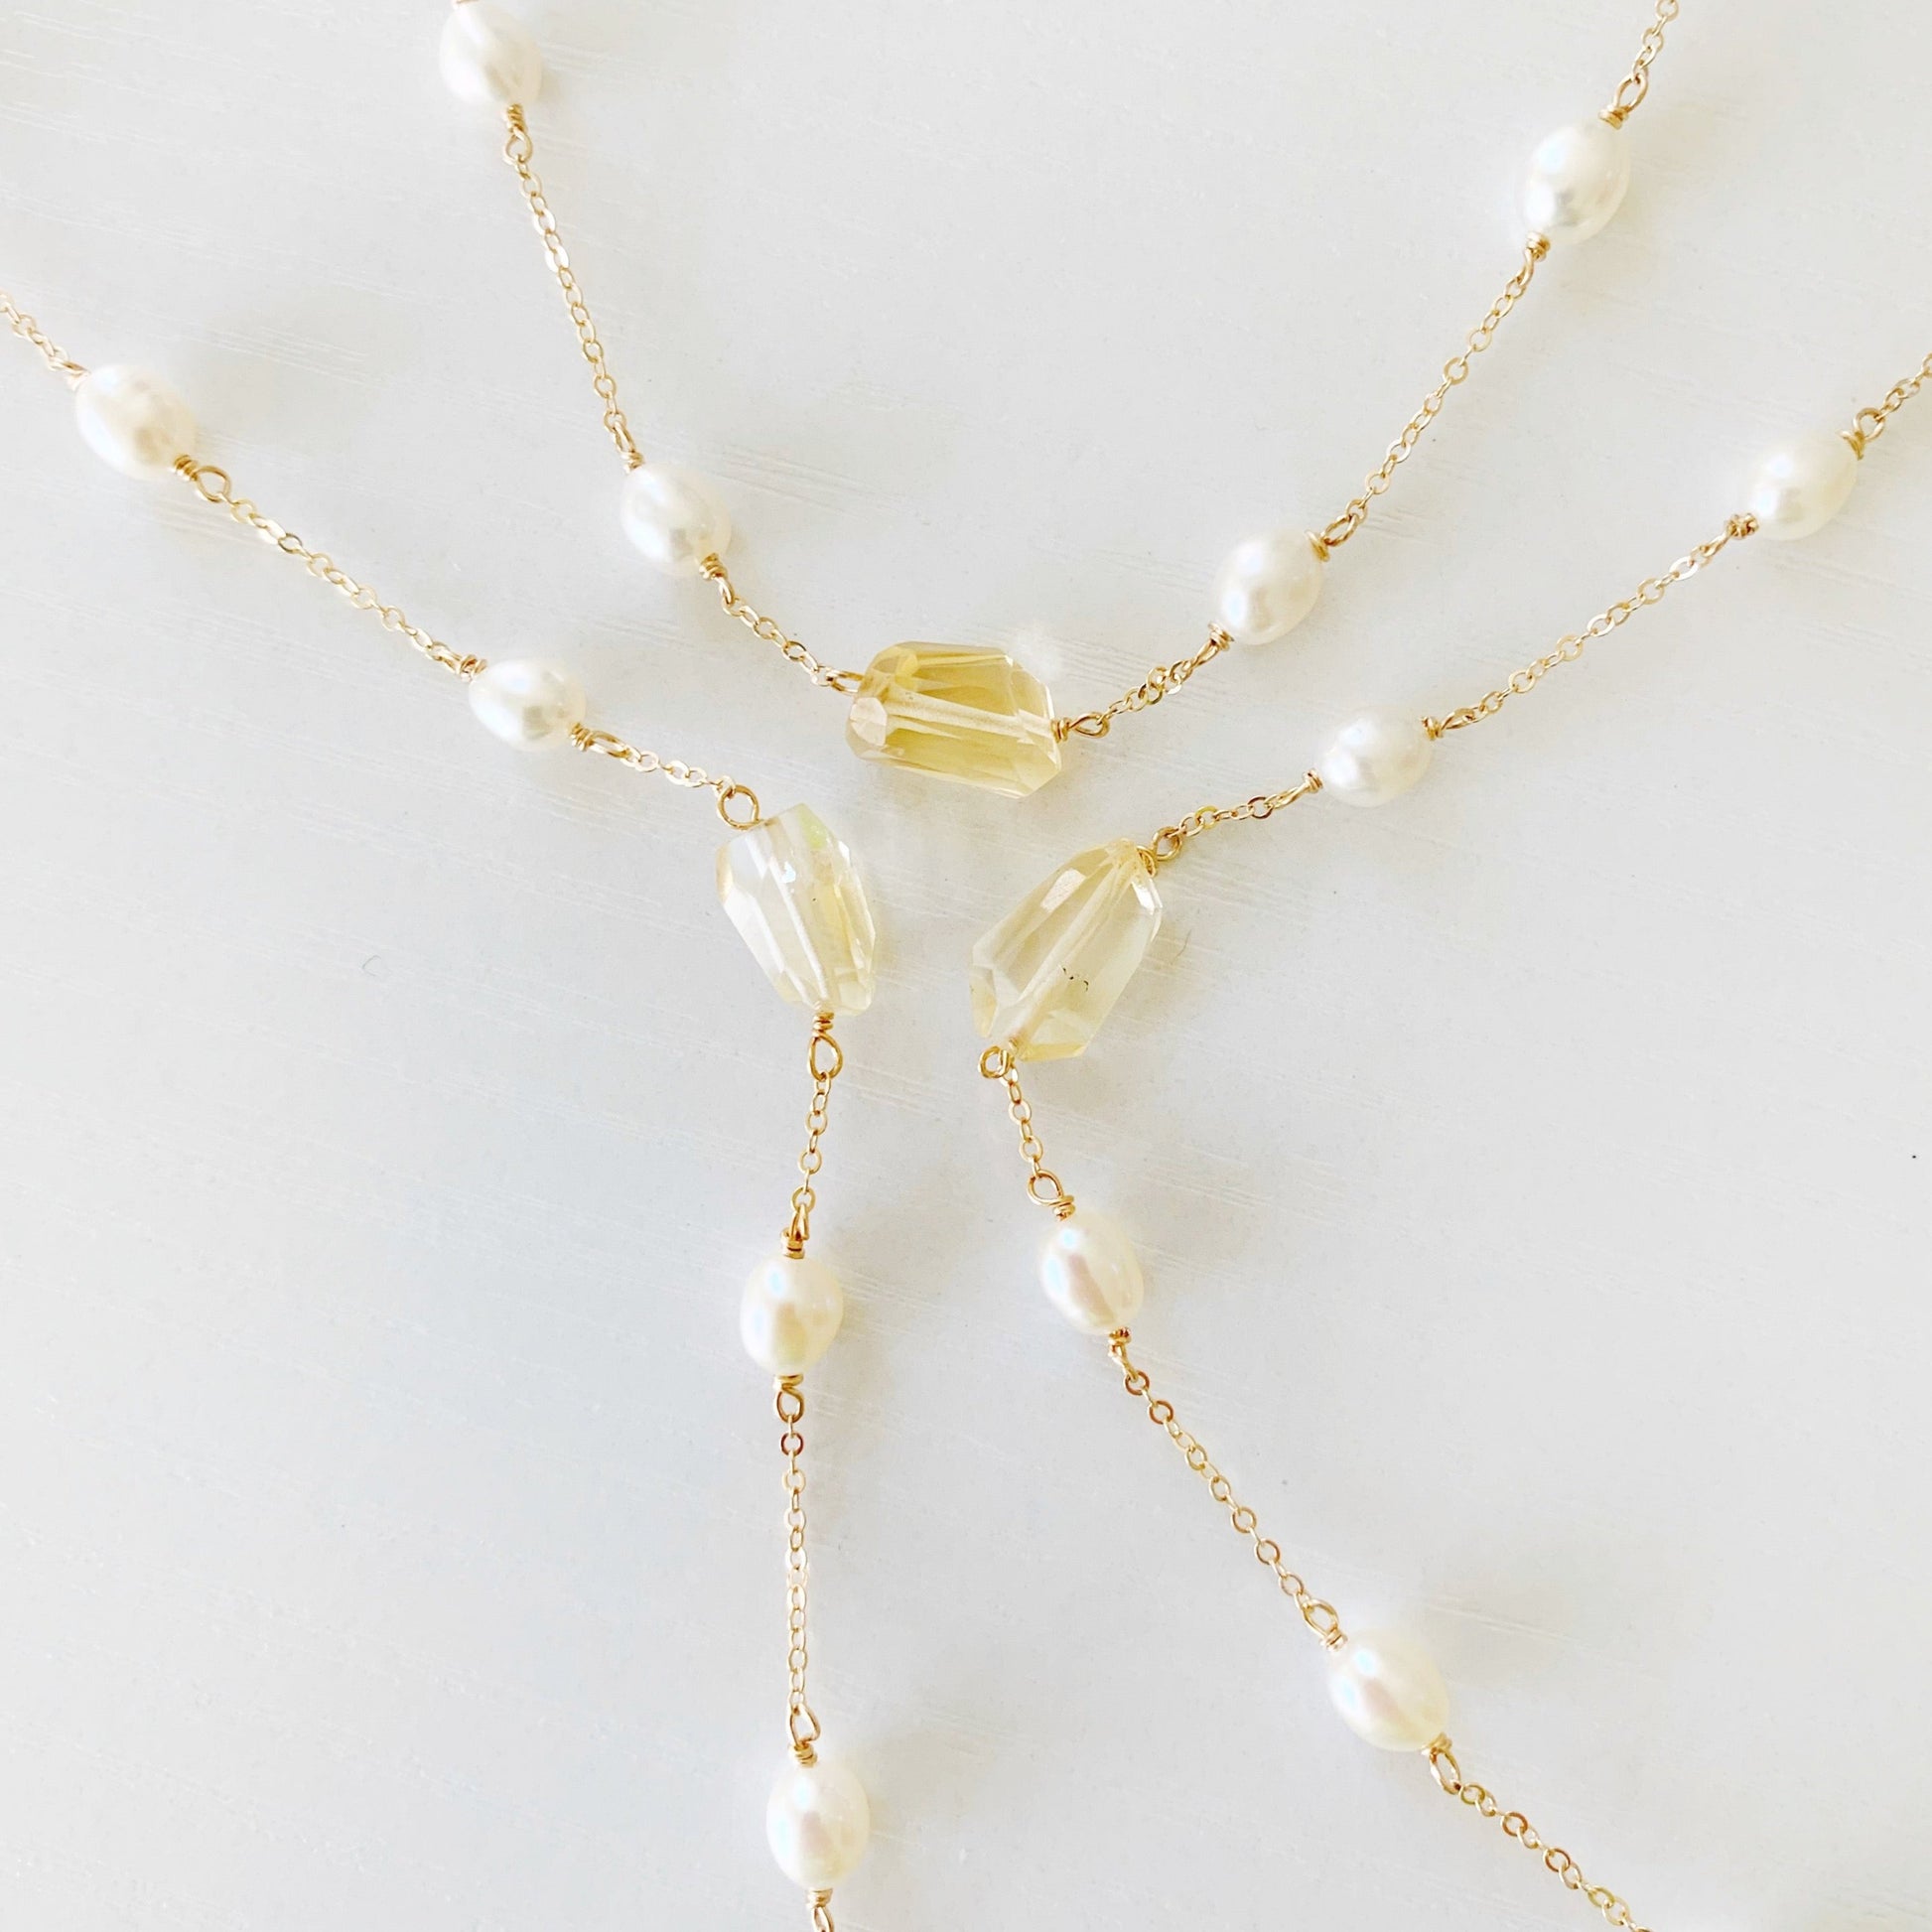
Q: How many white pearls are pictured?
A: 12